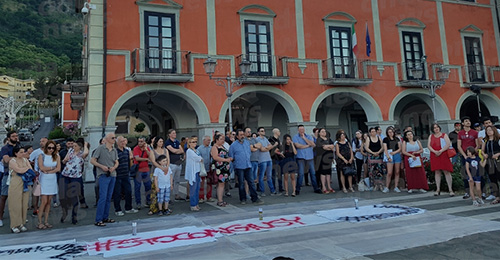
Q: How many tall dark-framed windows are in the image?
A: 5